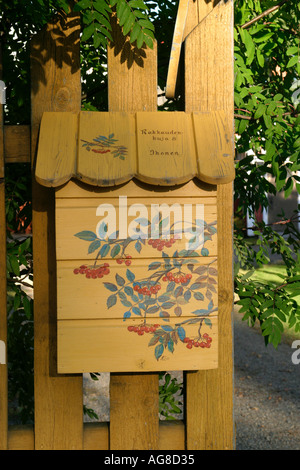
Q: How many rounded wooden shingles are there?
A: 4